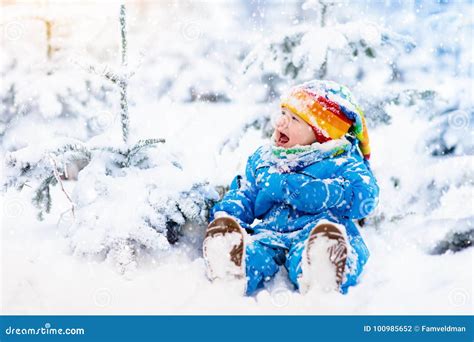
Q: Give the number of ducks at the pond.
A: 0